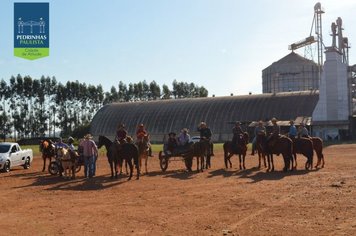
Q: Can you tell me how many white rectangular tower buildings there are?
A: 1